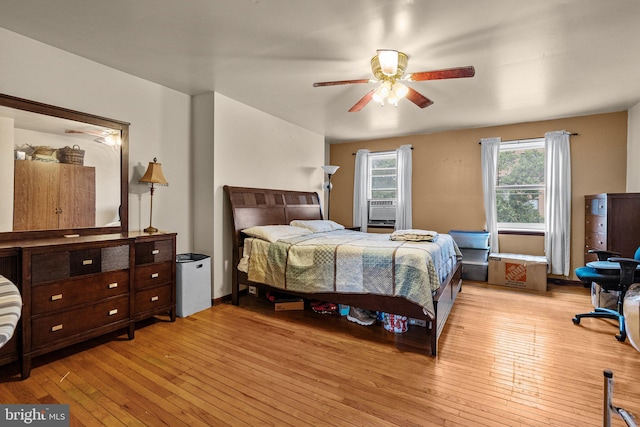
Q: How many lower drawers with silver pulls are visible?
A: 4